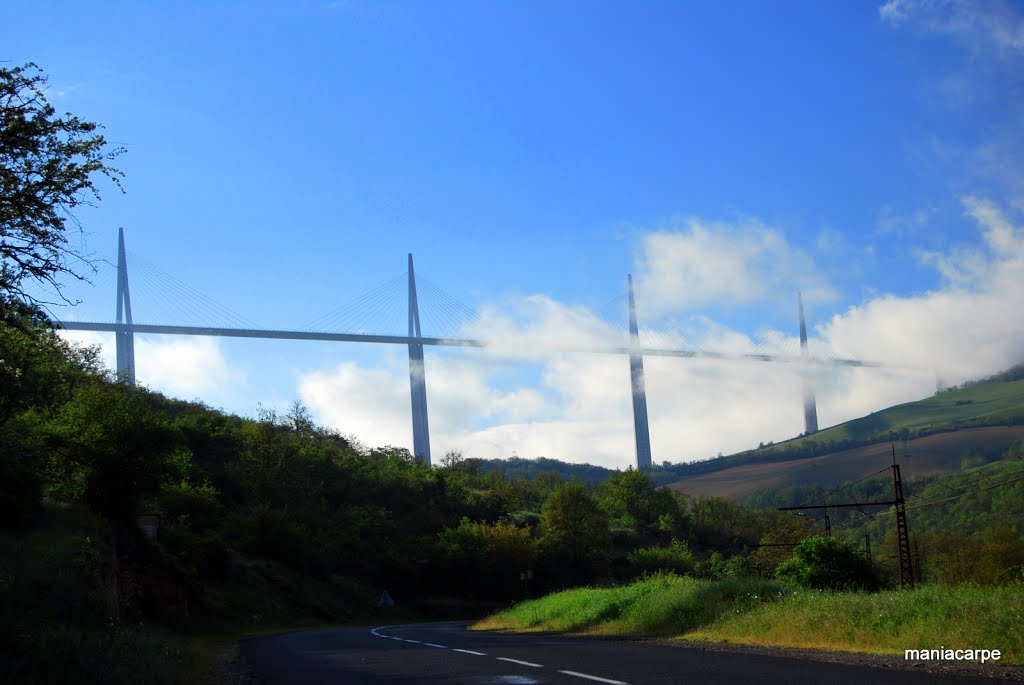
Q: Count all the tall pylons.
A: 4